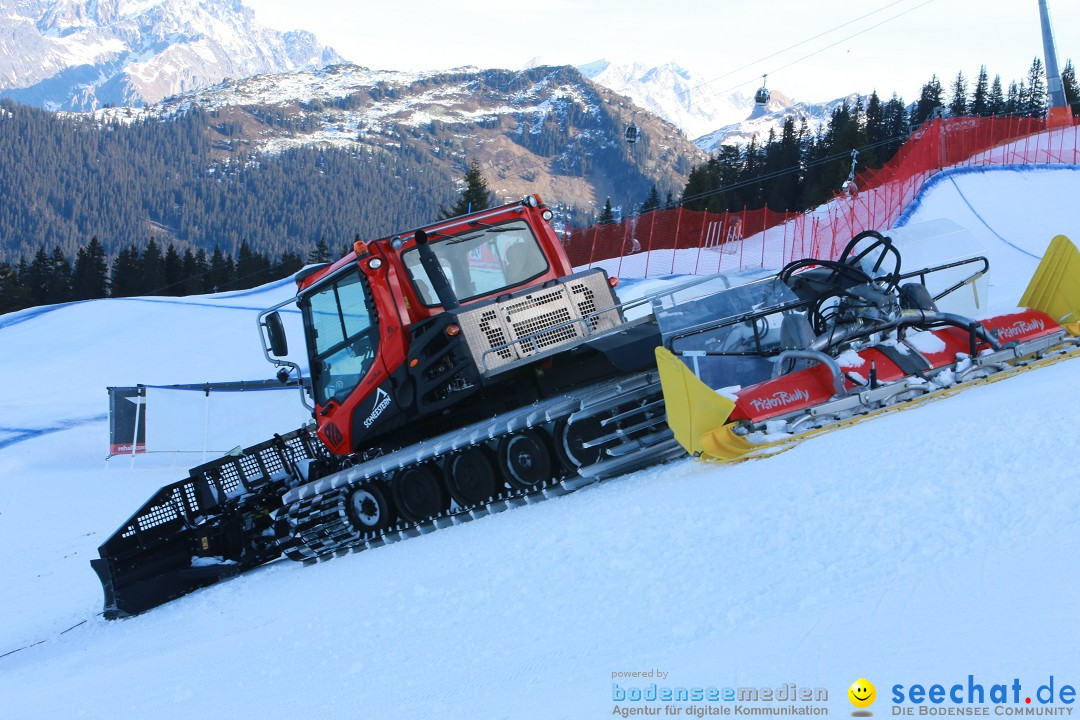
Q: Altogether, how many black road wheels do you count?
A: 5